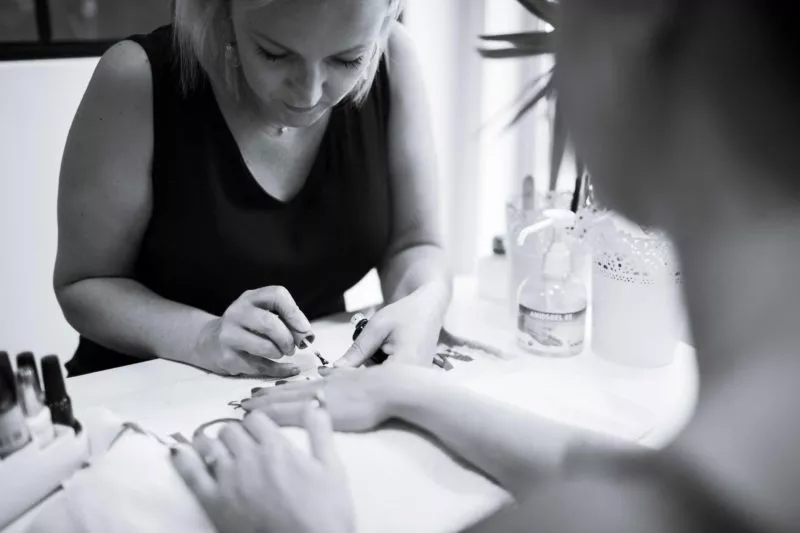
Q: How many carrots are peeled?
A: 0